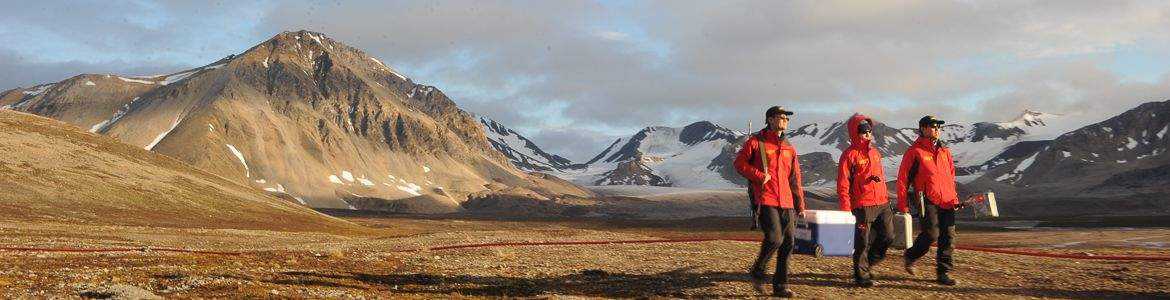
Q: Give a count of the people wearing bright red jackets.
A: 3